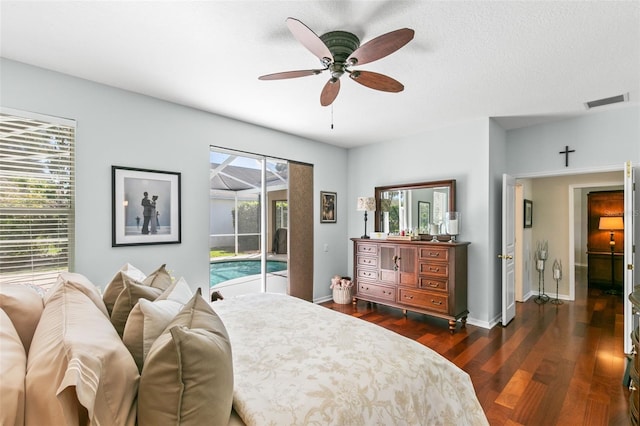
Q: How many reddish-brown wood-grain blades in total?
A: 5